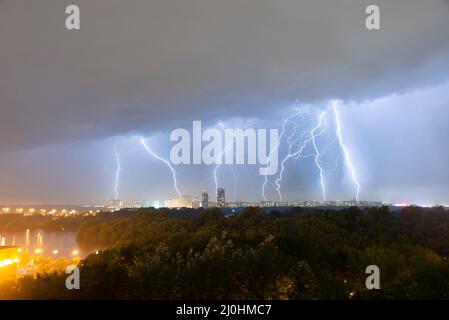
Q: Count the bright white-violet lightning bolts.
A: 7